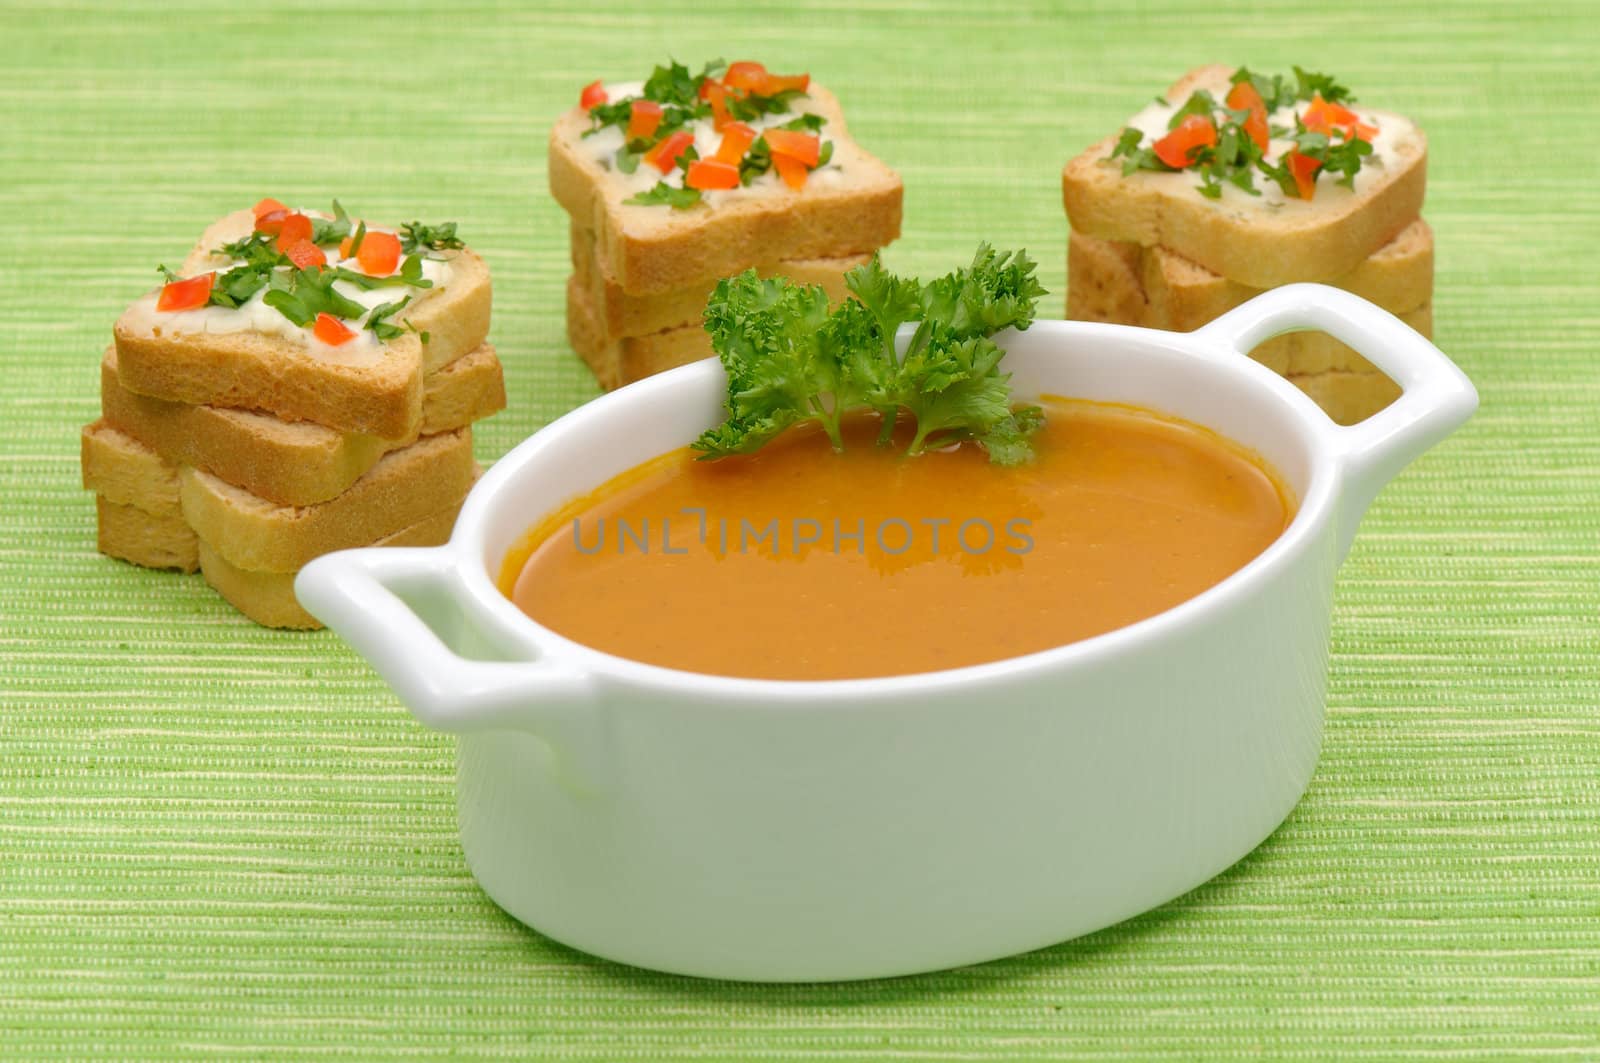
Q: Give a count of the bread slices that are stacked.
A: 11